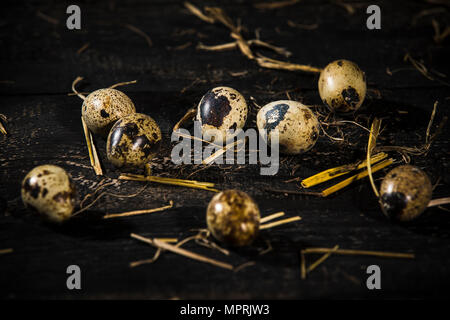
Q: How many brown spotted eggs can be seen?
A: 8